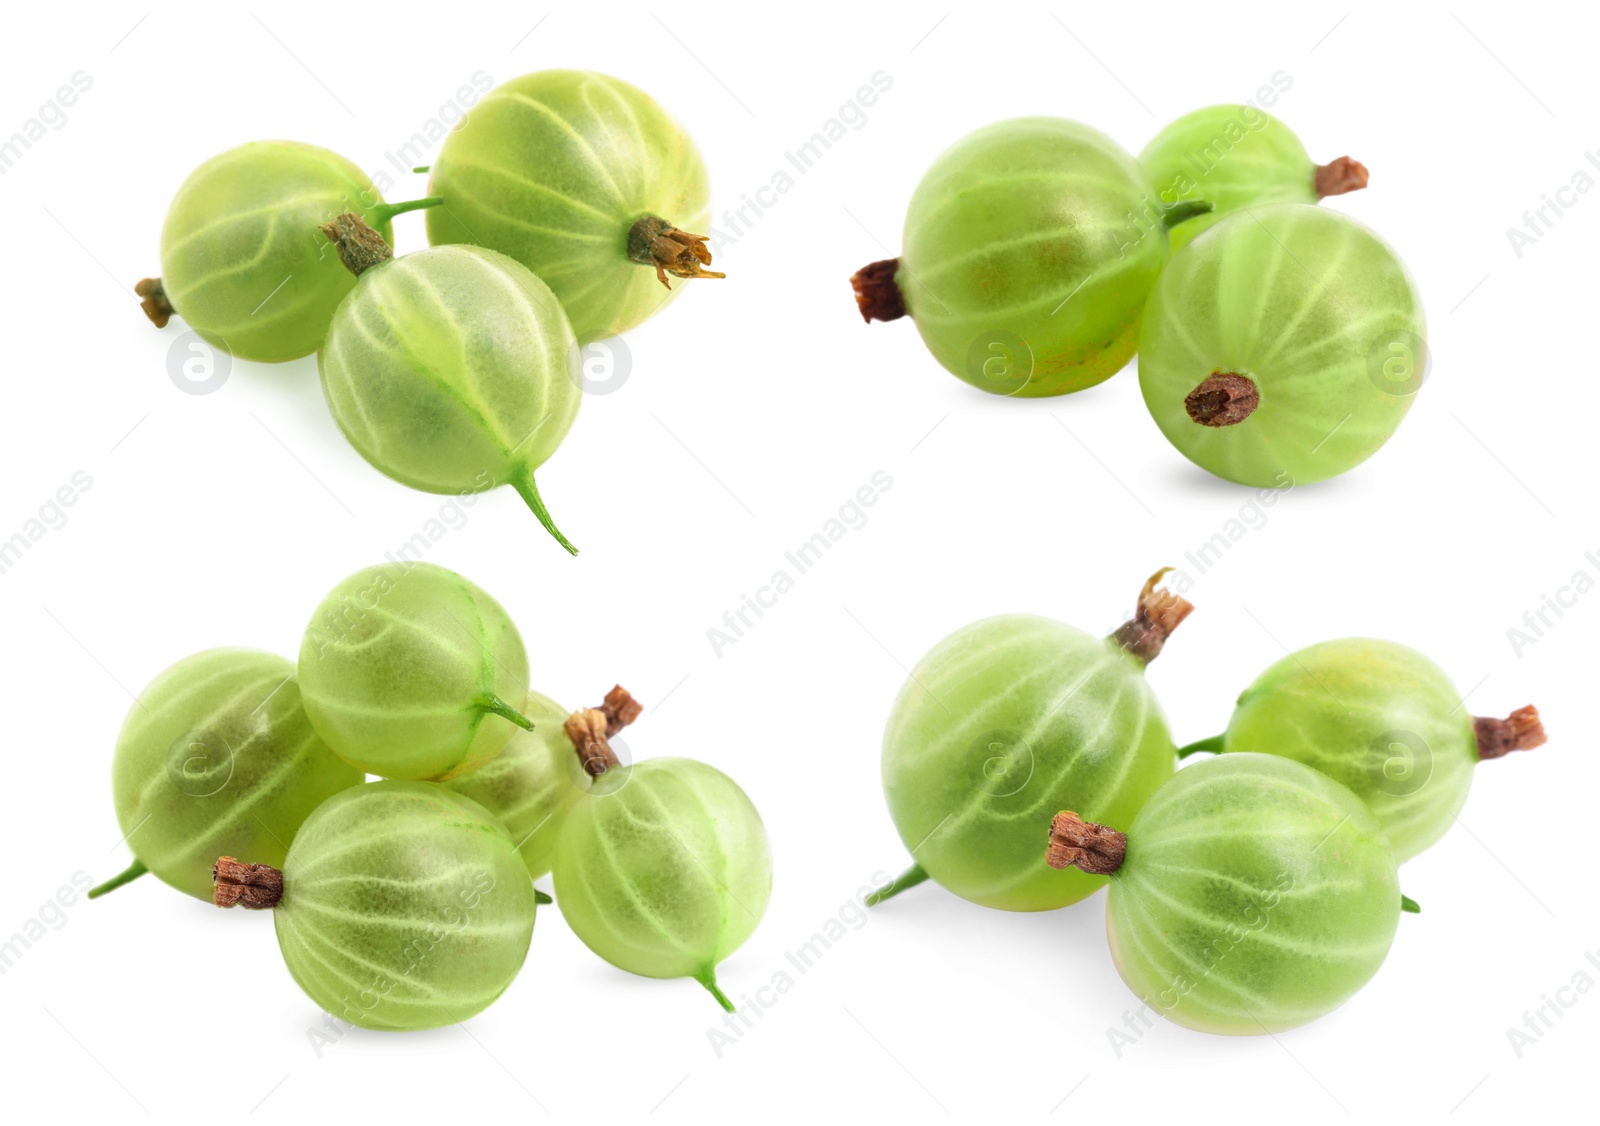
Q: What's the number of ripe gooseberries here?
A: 14